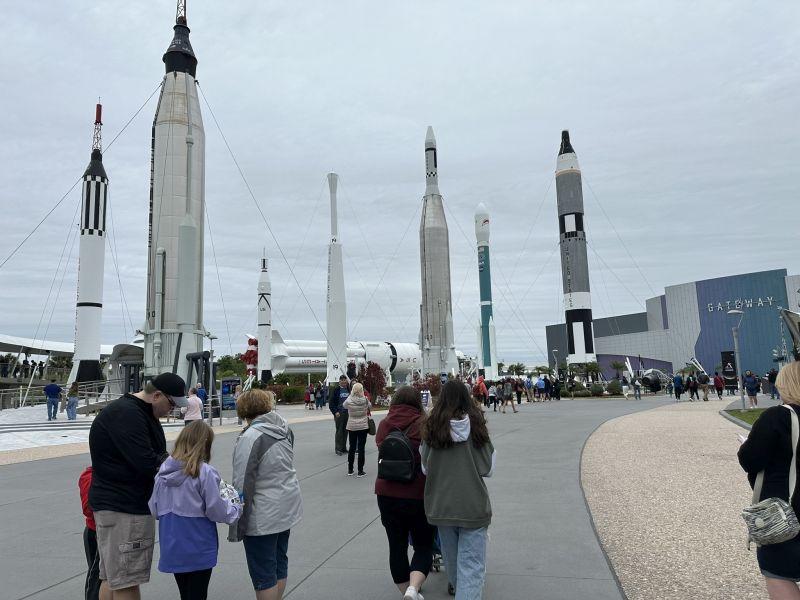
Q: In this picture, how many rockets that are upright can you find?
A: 7